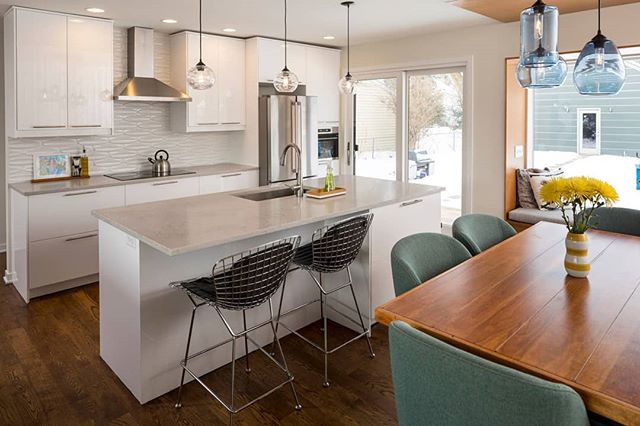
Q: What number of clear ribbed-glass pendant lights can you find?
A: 3